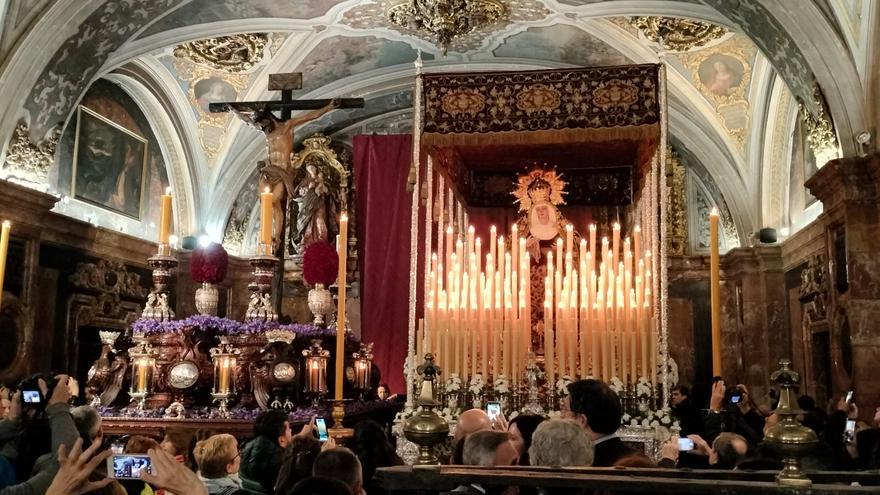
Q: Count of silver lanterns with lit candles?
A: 4